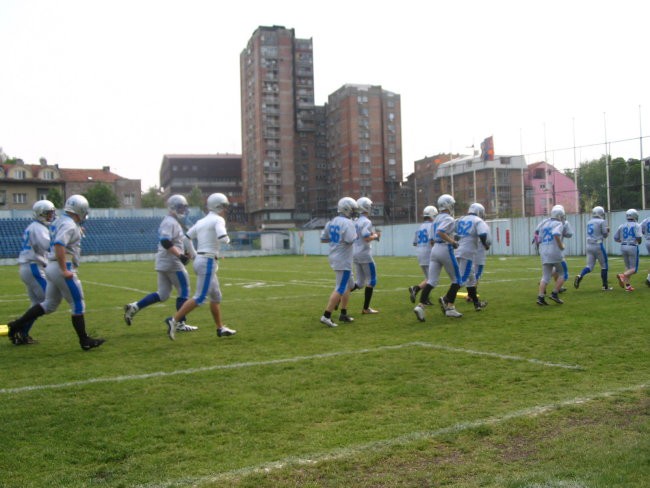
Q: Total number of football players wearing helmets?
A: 12